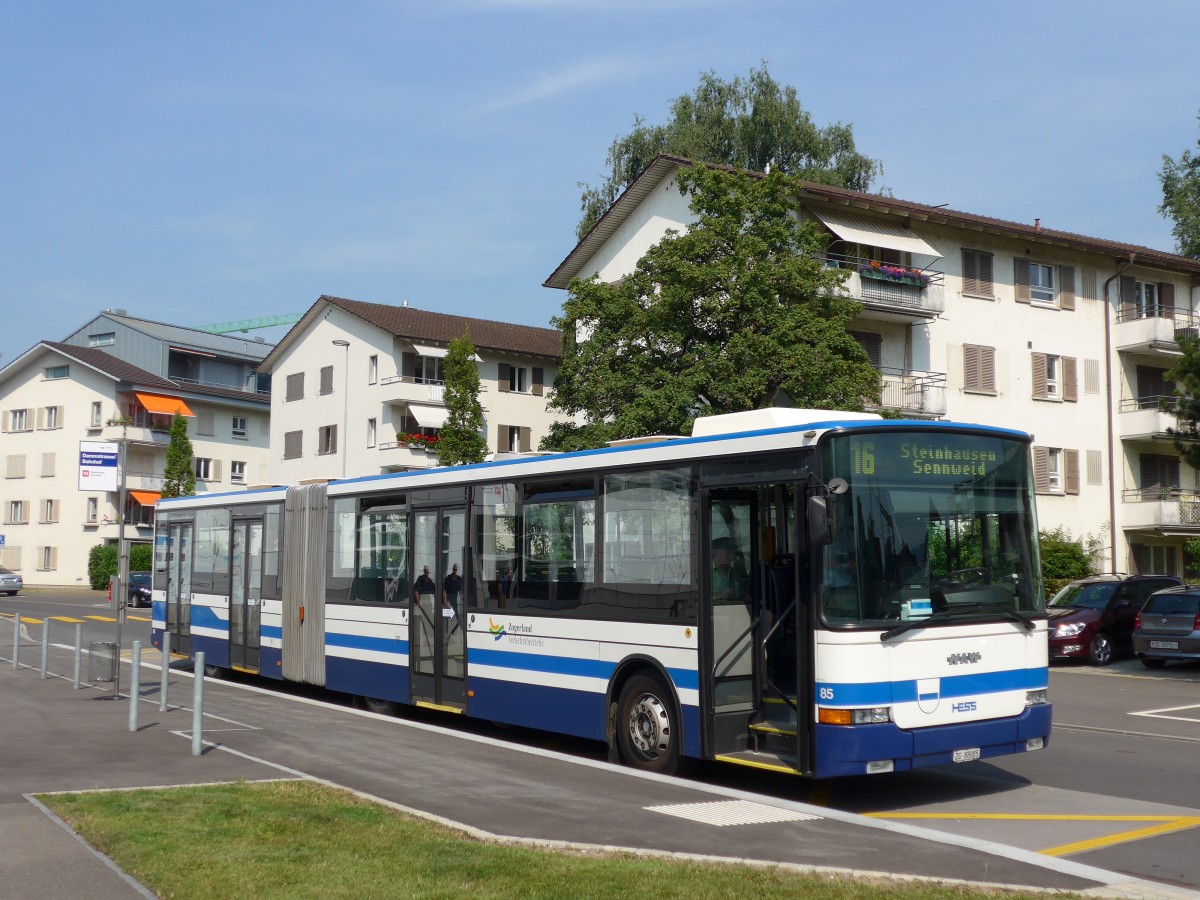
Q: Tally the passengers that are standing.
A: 2